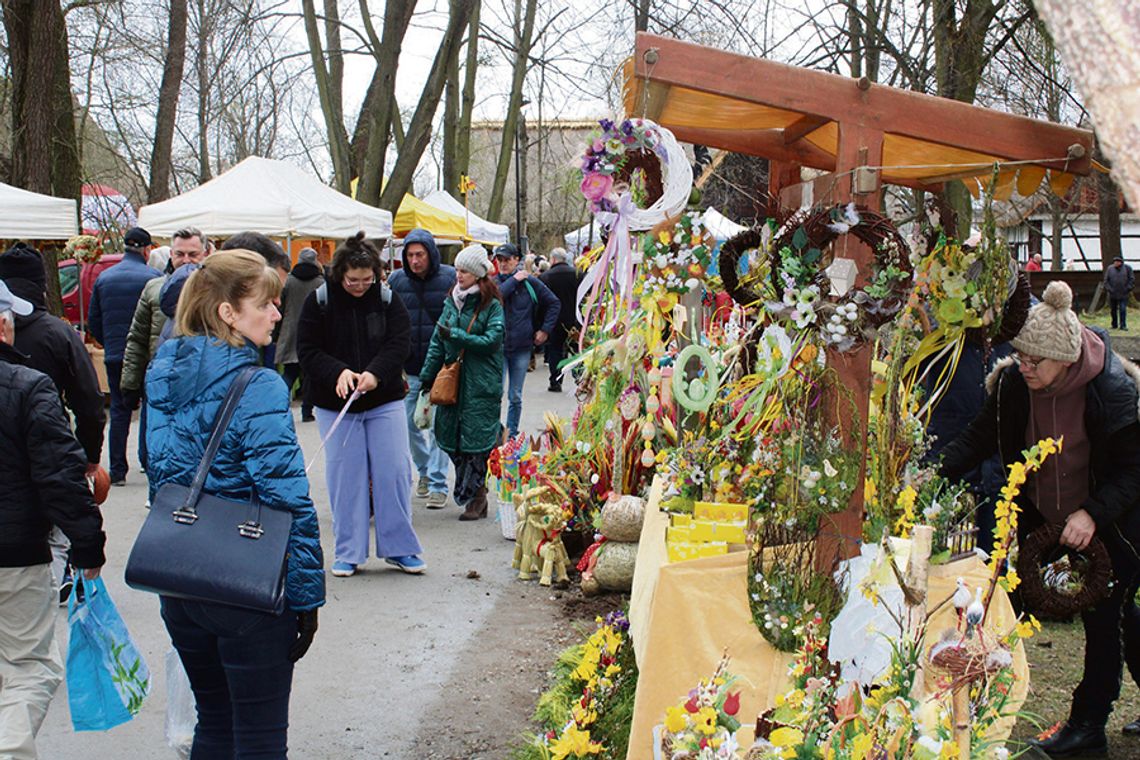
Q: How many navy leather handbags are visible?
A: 1